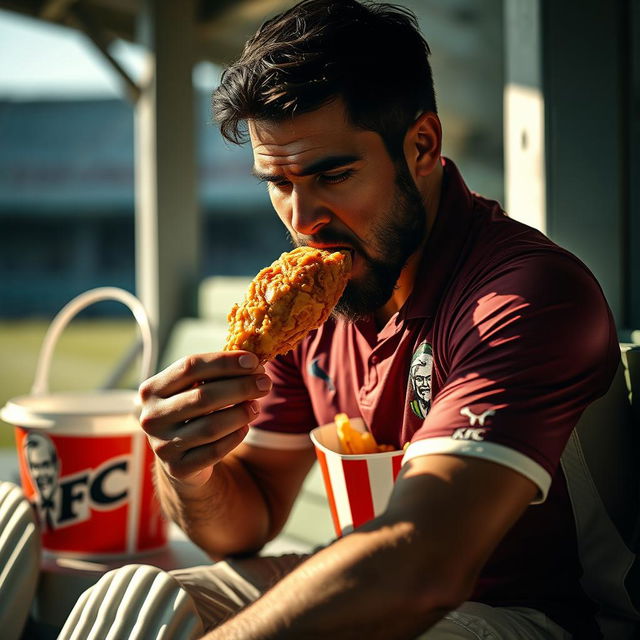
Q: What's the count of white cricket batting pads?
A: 2